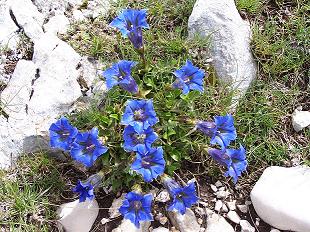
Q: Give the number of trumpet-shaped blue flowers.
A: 13